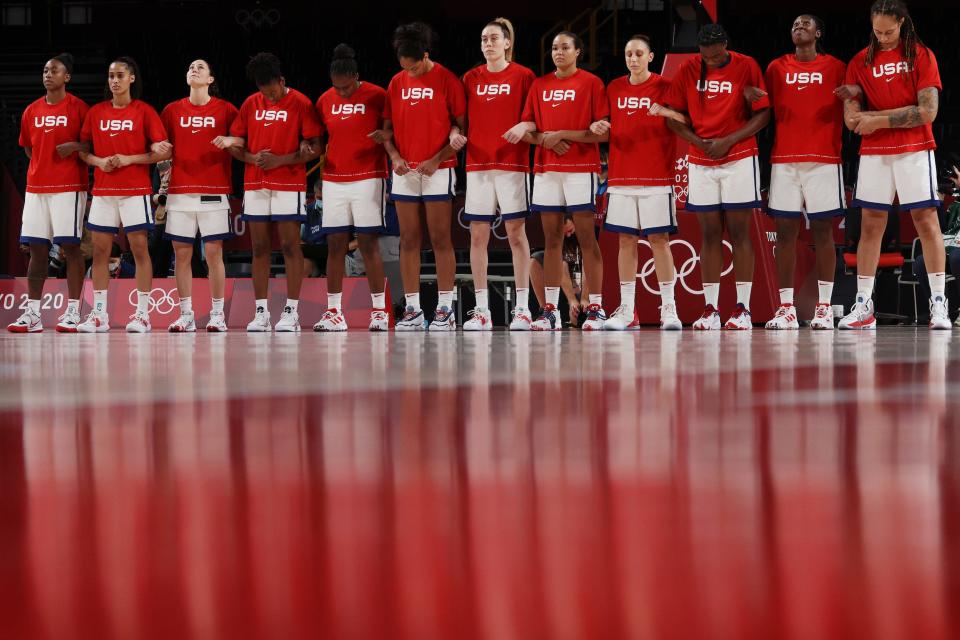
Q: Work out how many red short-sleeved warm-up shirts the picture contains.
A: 12